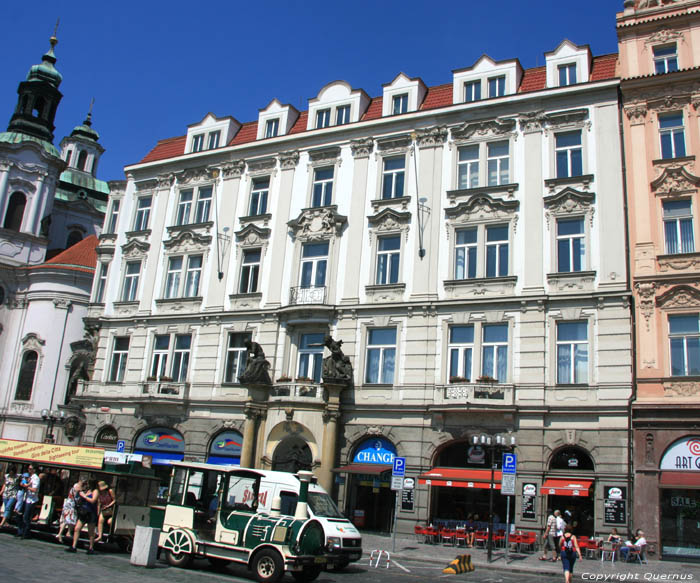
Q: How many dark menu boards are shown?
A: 3